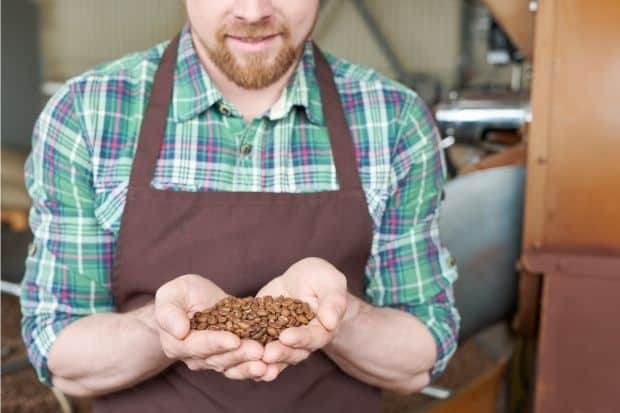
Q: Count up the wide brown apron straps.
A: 2